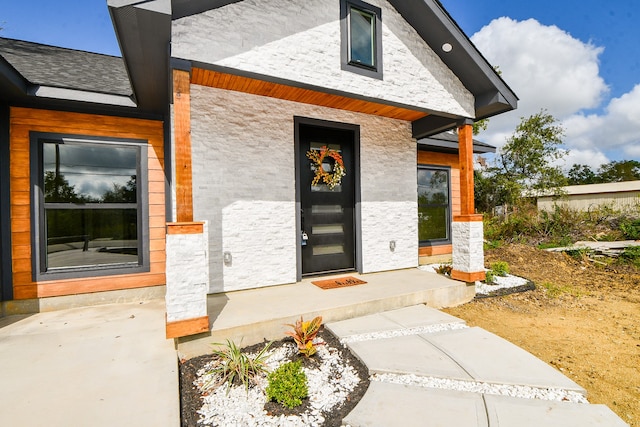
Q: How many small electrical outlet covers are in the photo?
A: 2